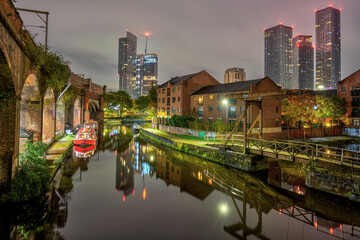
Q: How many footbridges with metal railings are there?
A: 1